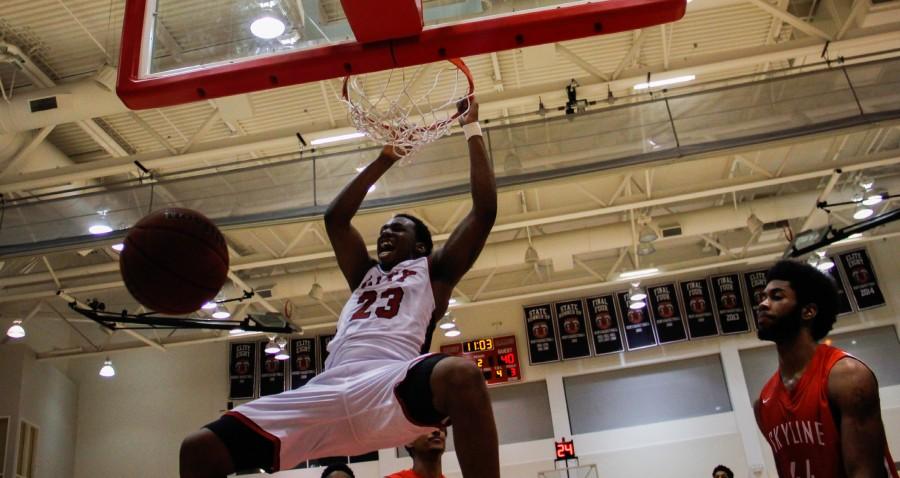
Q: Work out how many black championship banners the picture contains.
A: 14